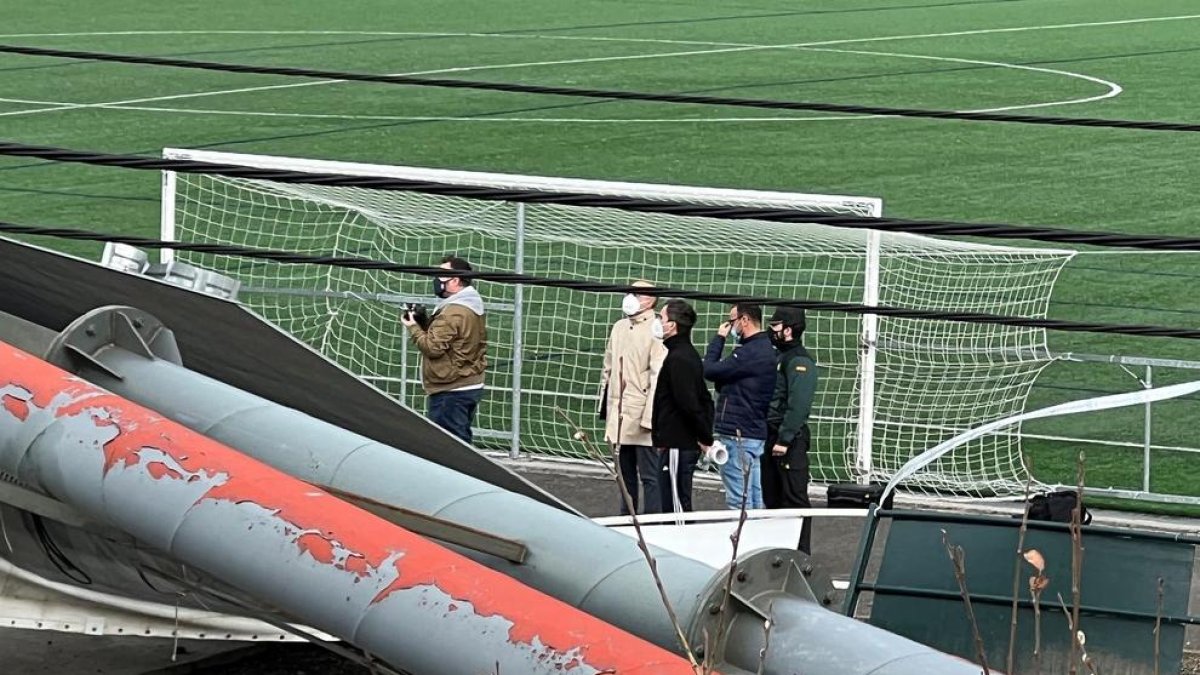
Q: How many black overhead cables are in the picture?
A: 3